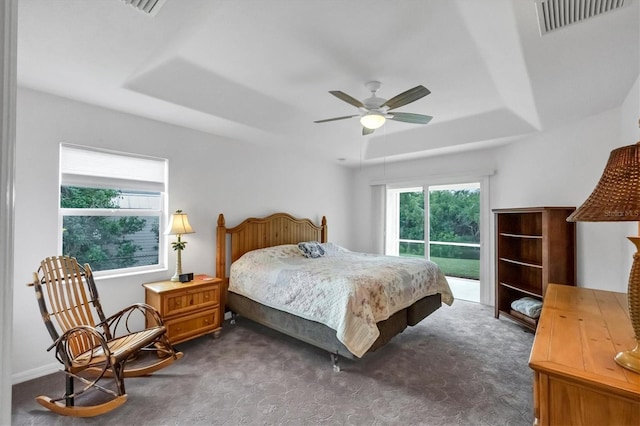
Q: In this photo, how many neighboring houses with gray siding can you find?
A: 1